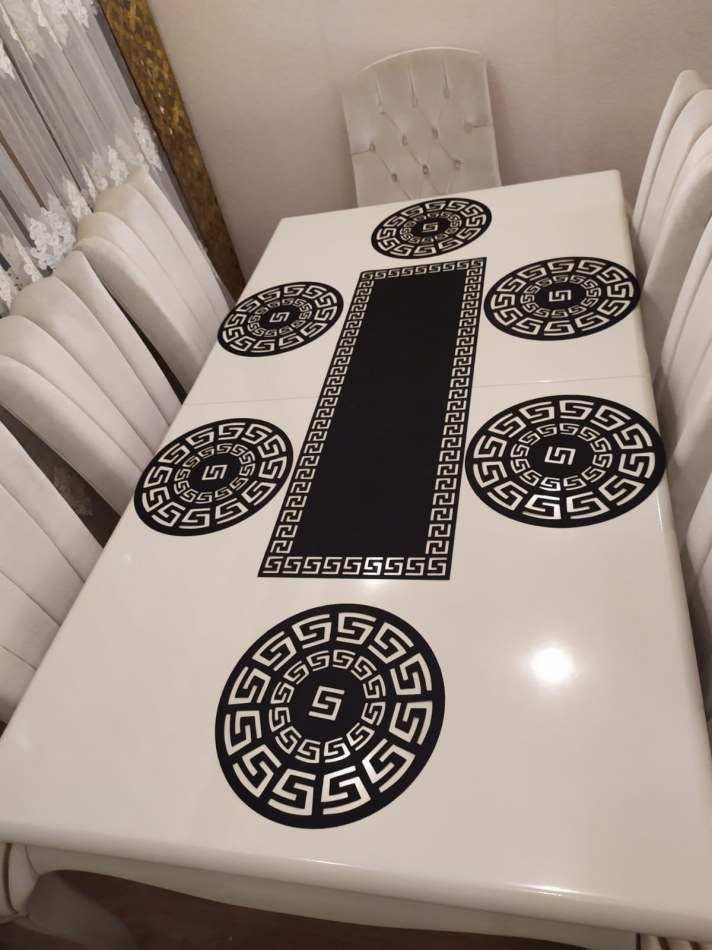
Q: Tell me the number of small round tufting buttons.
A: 10